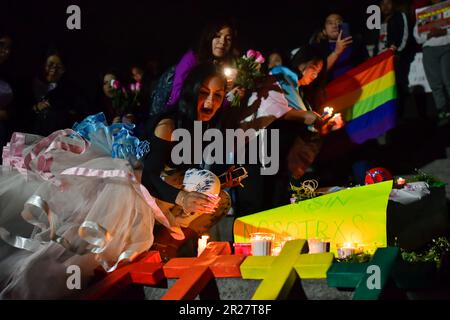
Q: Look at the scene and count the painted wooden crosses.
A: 4